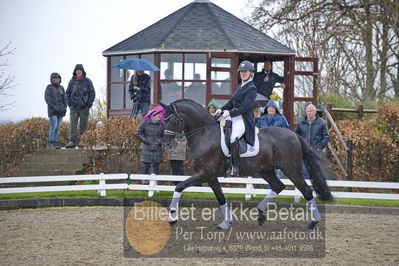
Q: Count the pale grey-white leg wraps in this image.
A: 4